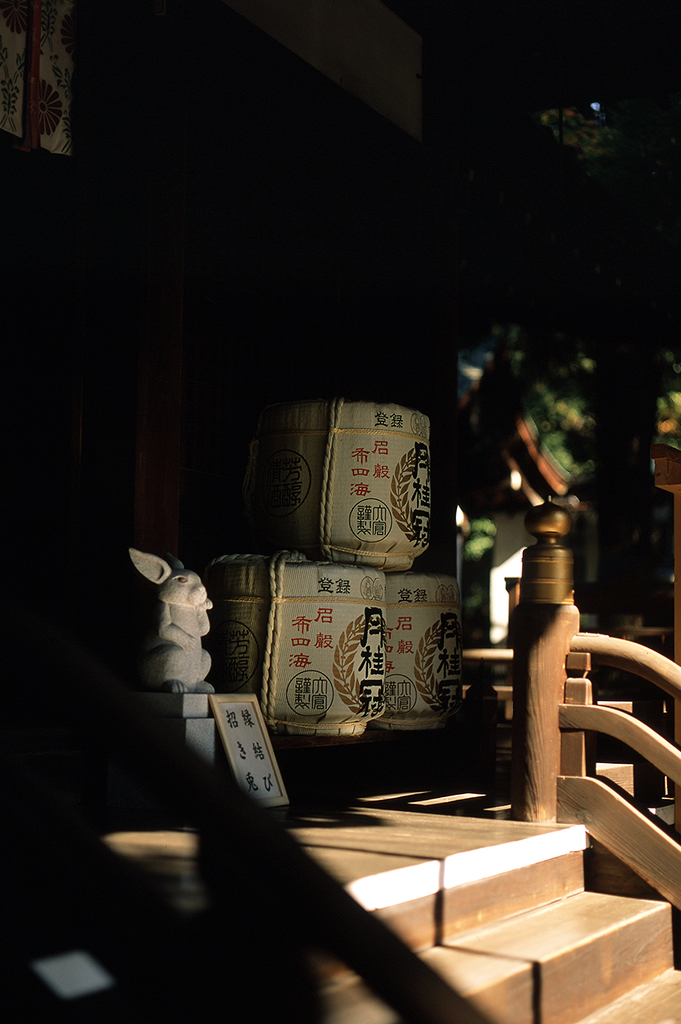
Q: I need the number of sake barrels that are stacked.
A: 3